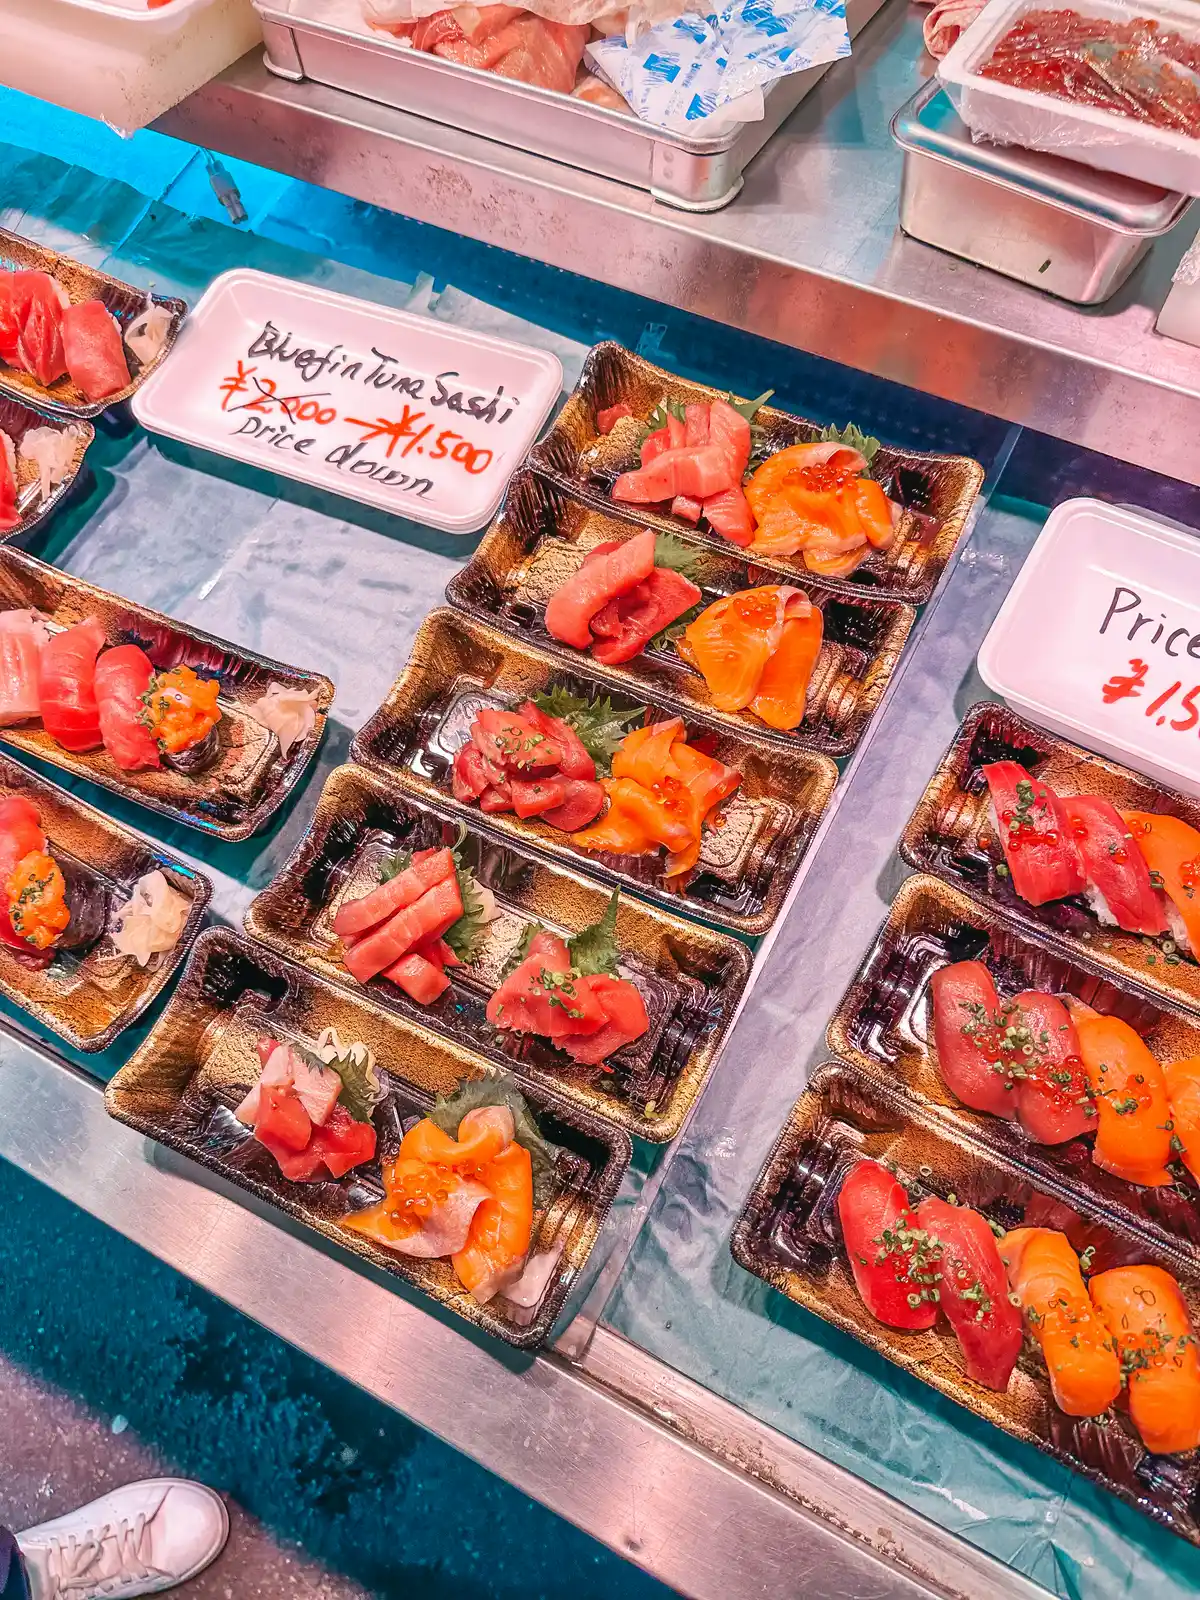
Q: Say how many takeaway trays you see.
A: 12